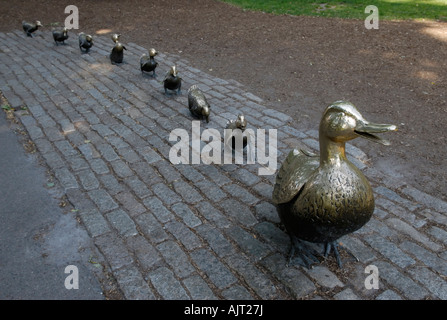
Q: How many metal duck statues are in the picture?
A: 9